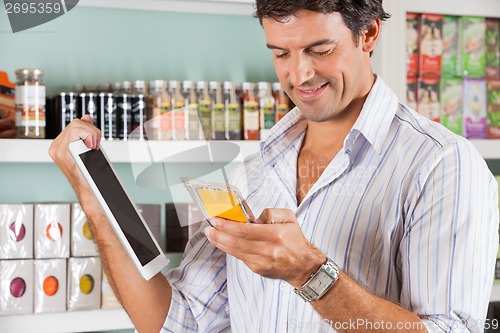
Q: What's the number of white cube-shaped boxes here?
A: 6